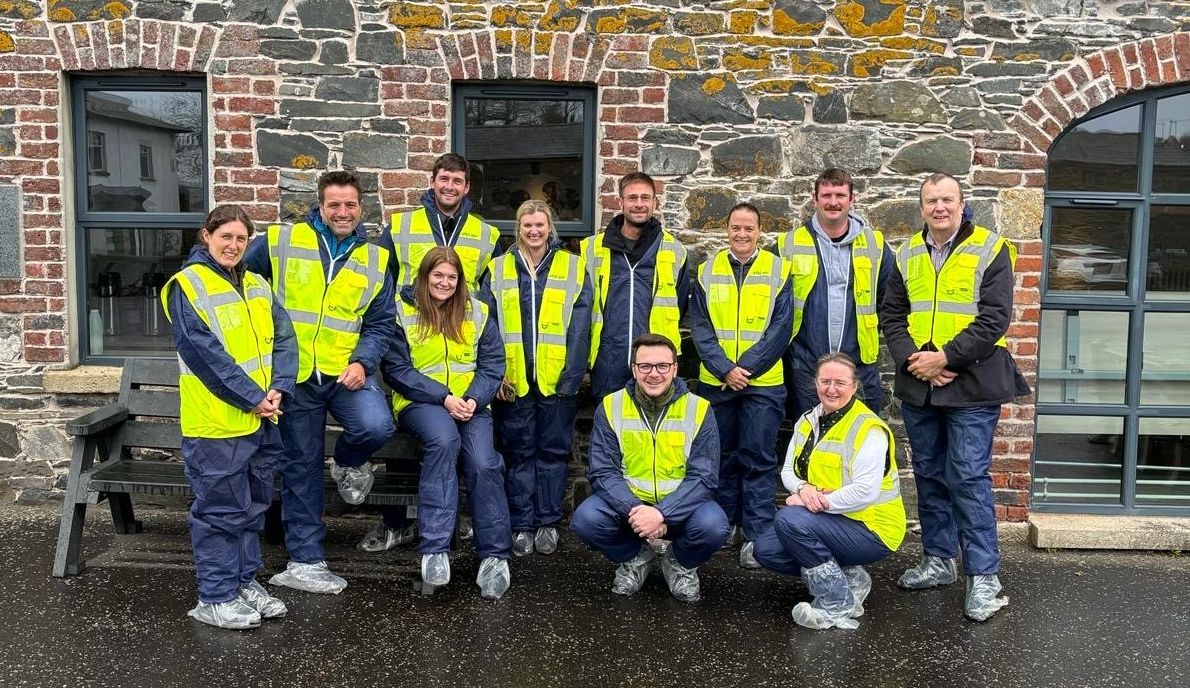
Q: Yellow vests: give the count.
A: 11